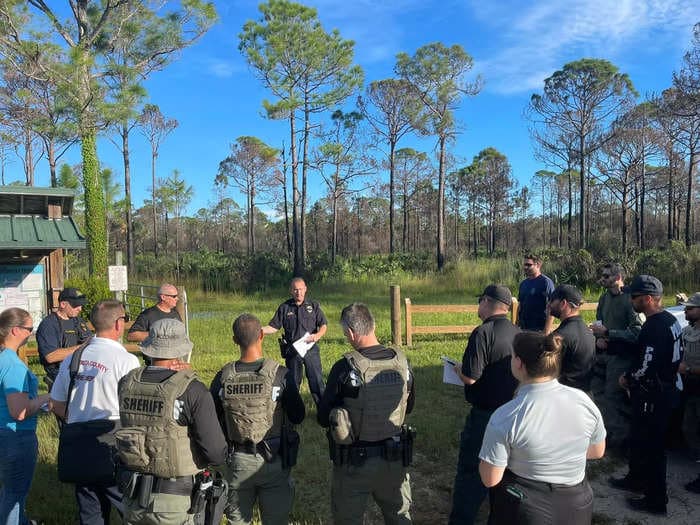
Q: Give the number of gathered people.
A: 15